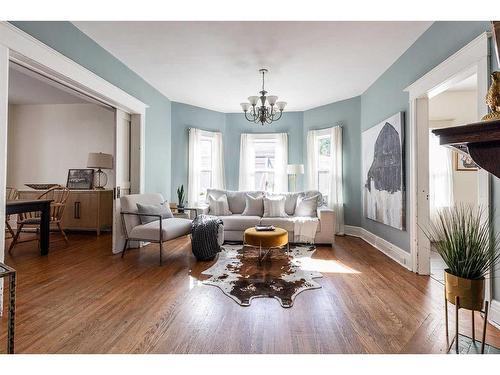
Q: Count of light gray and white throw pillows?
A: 5